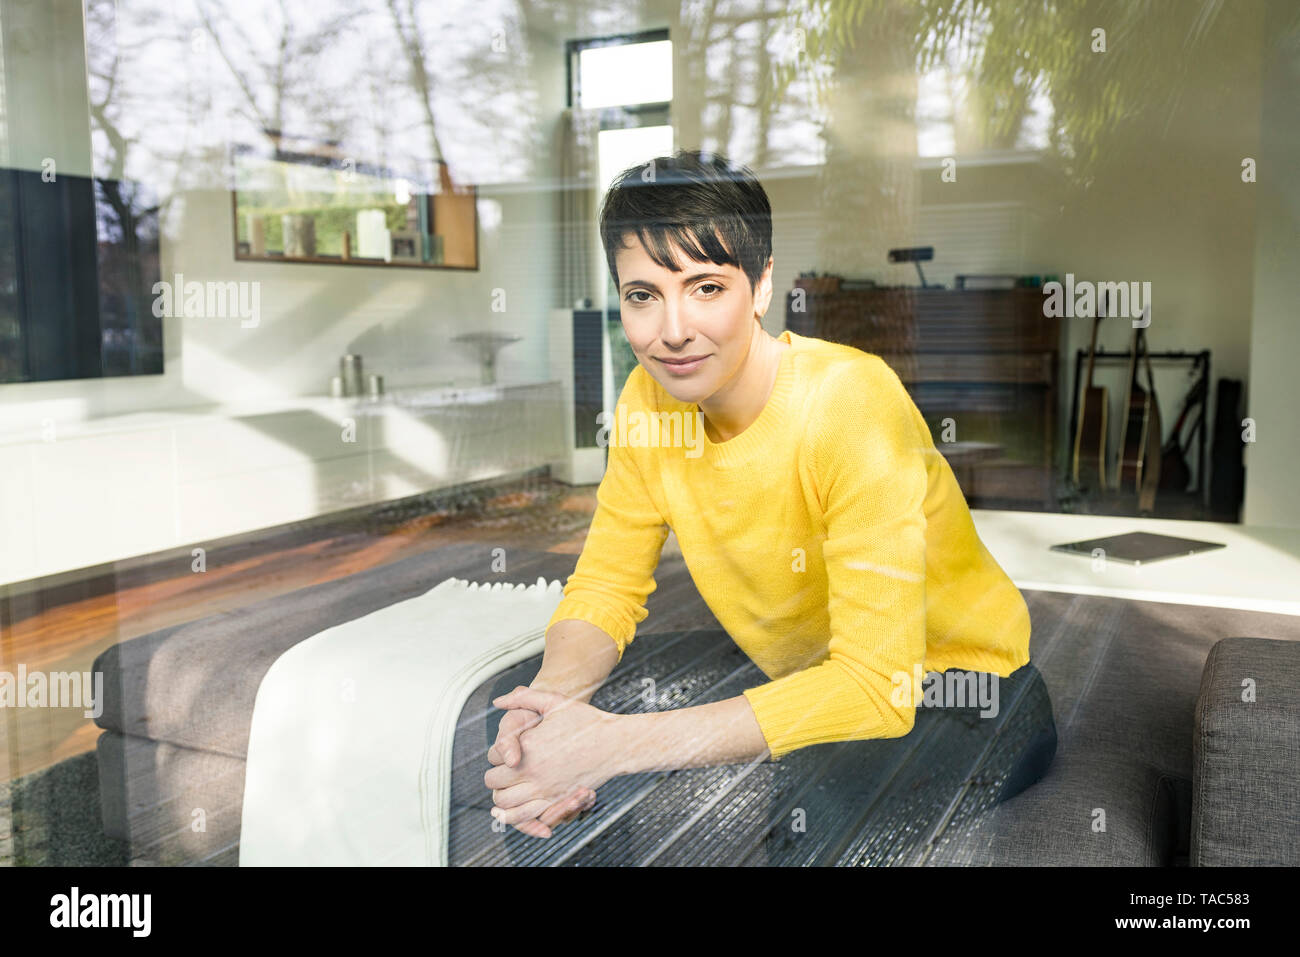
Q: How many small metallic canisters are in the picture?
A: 3